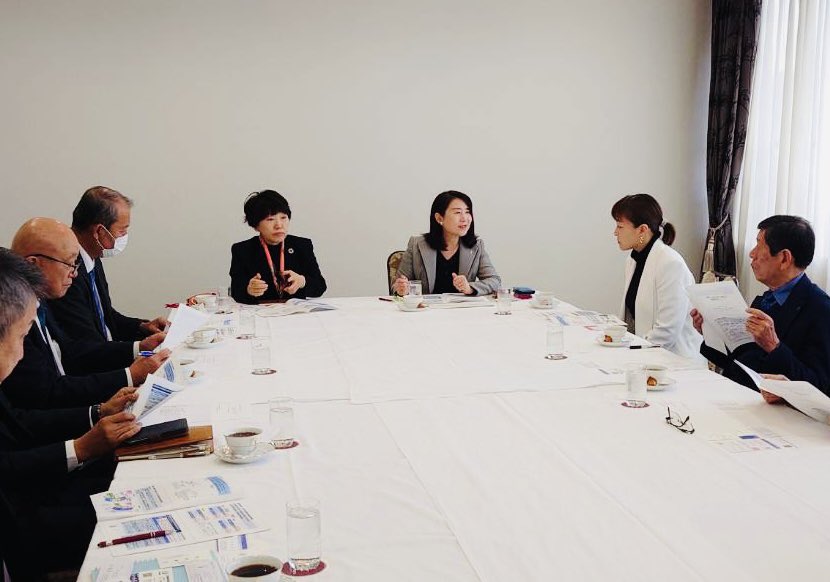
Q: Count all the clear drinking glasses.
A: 9